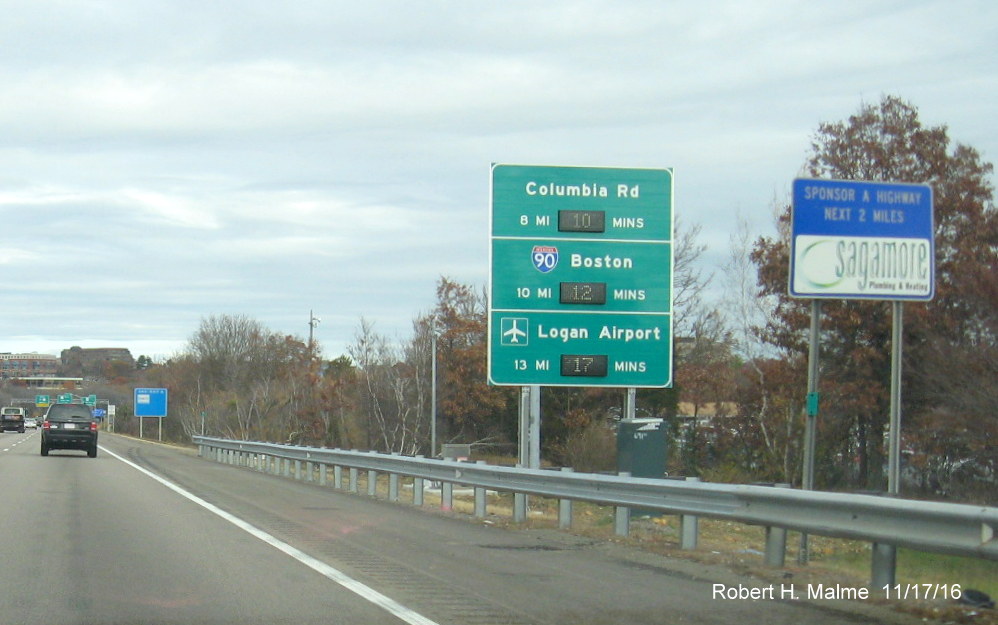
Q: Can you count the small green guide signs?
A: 3